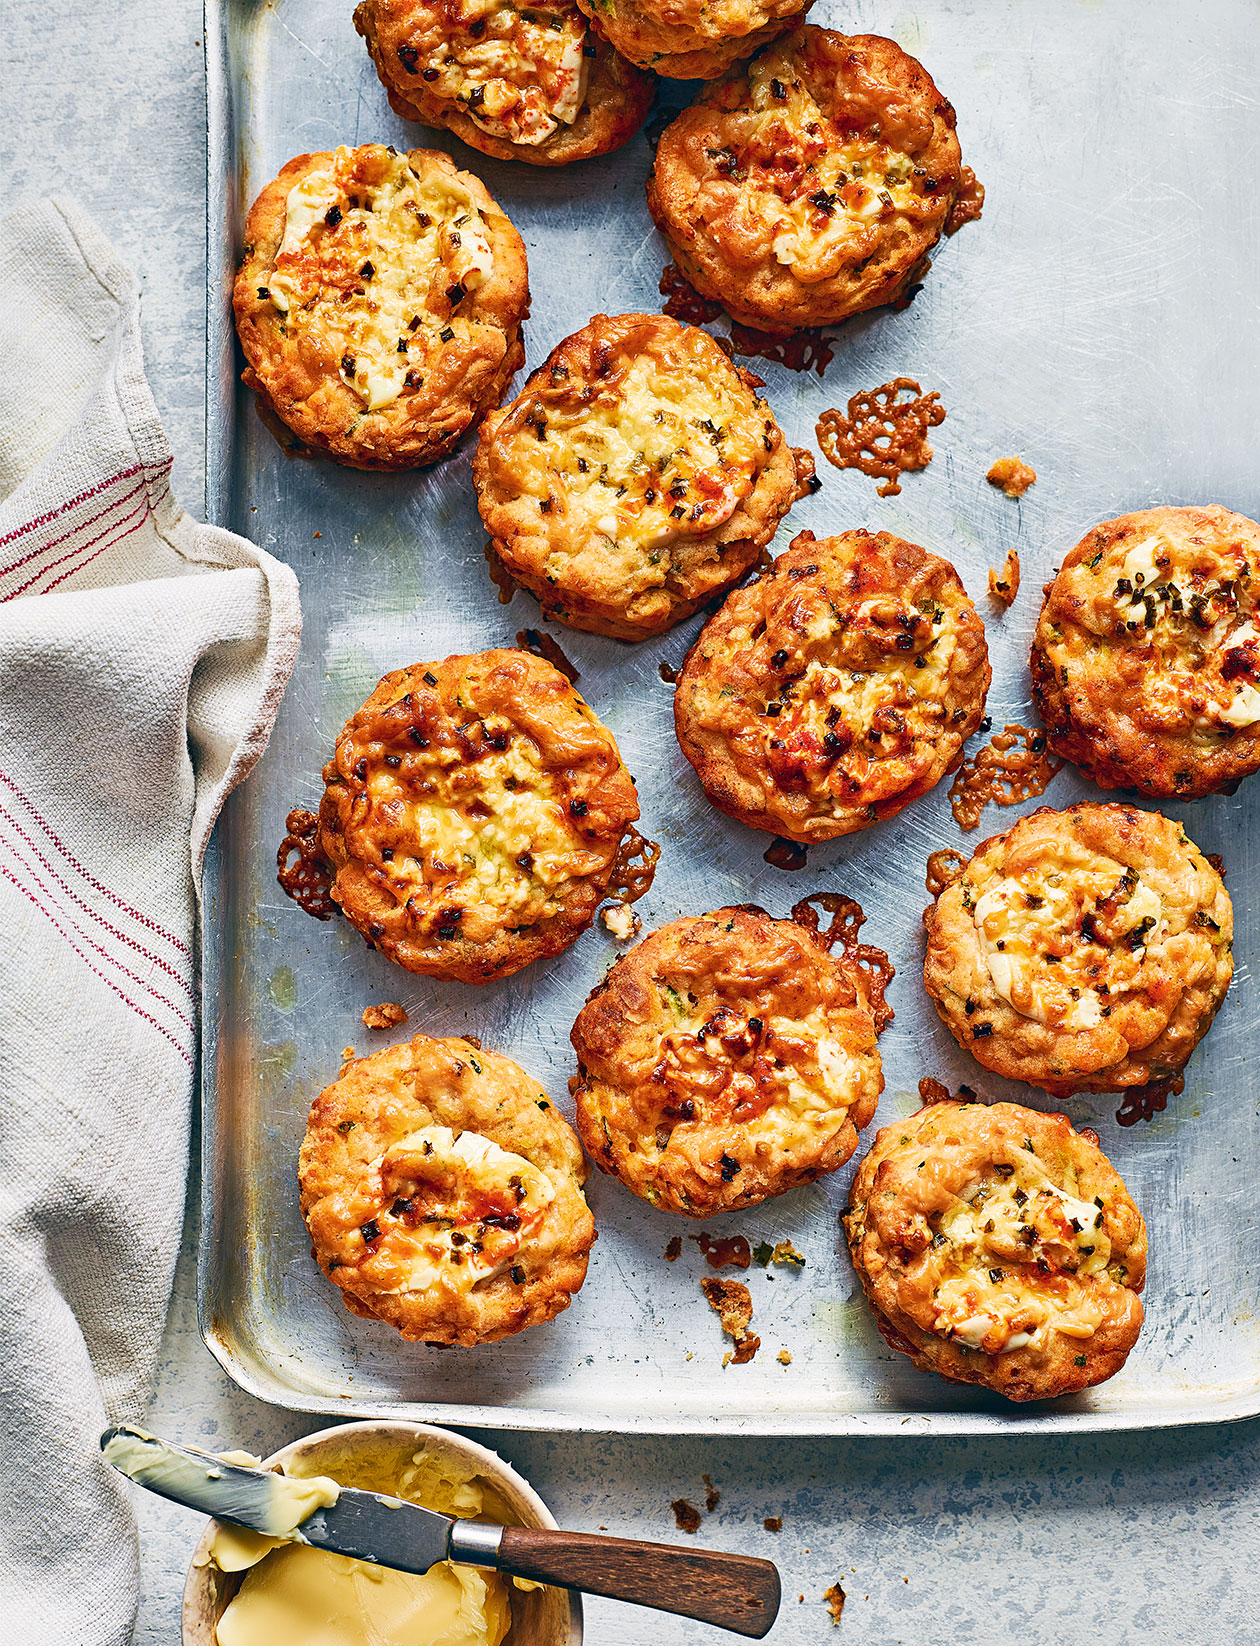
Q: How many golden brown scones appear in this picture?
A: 12